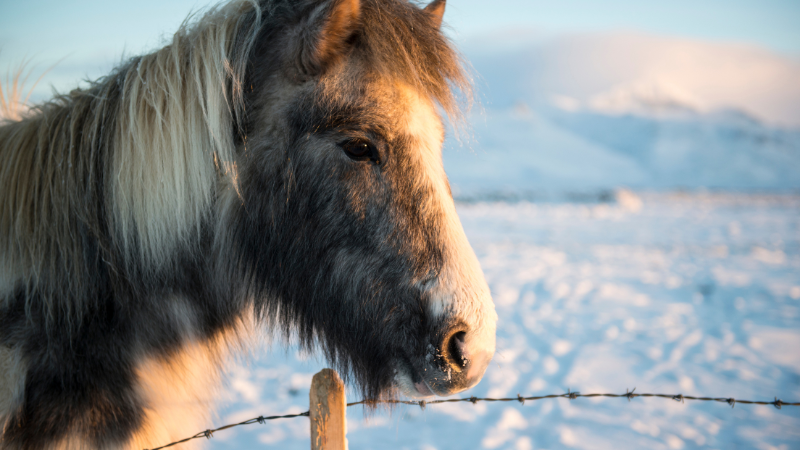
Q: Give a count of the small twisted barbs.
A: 10